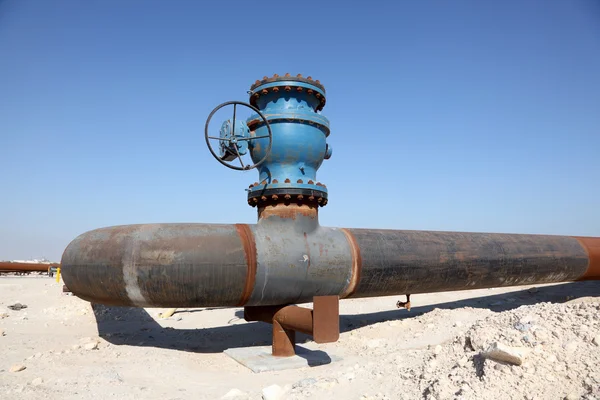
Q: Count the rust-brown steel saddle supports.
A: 1